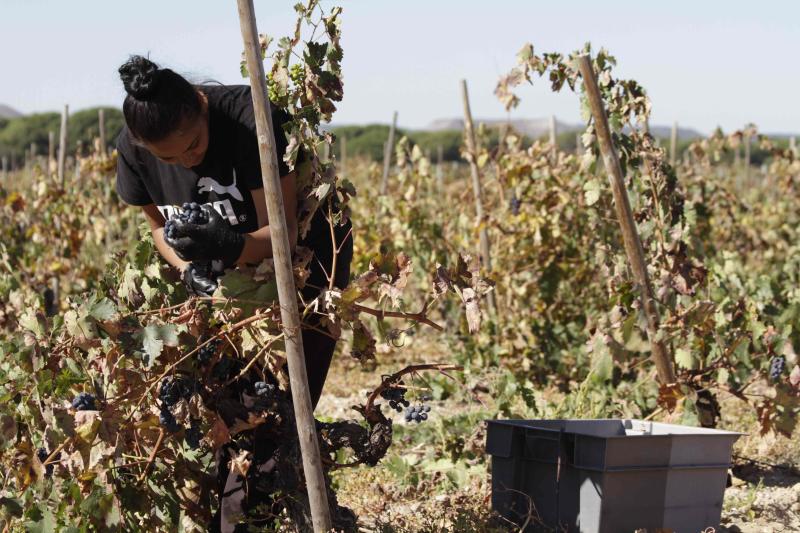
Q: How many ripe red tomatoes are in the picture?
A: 0